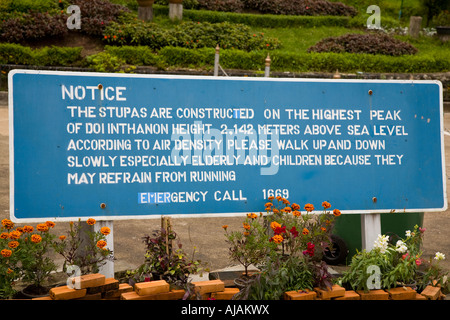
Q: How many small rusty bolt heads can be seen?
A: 4